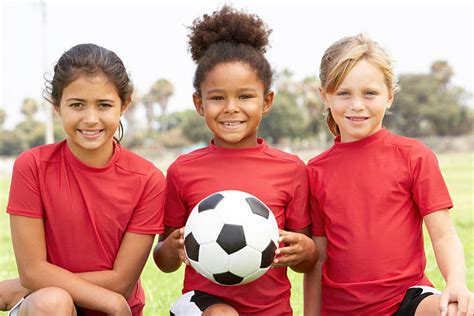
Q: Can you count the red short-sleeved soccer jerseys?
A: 3